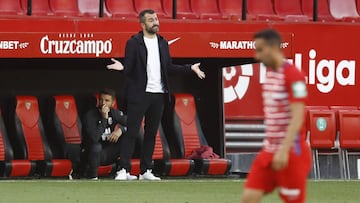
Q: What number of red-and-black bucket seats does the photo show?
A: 6